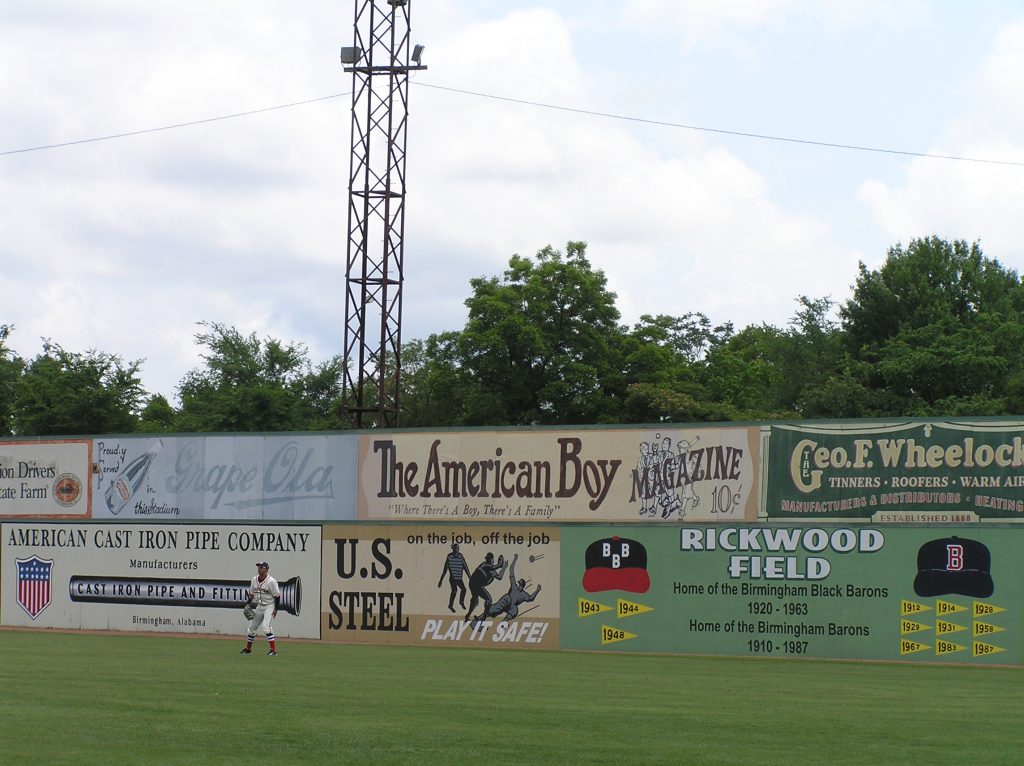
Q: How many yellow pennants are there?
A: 12